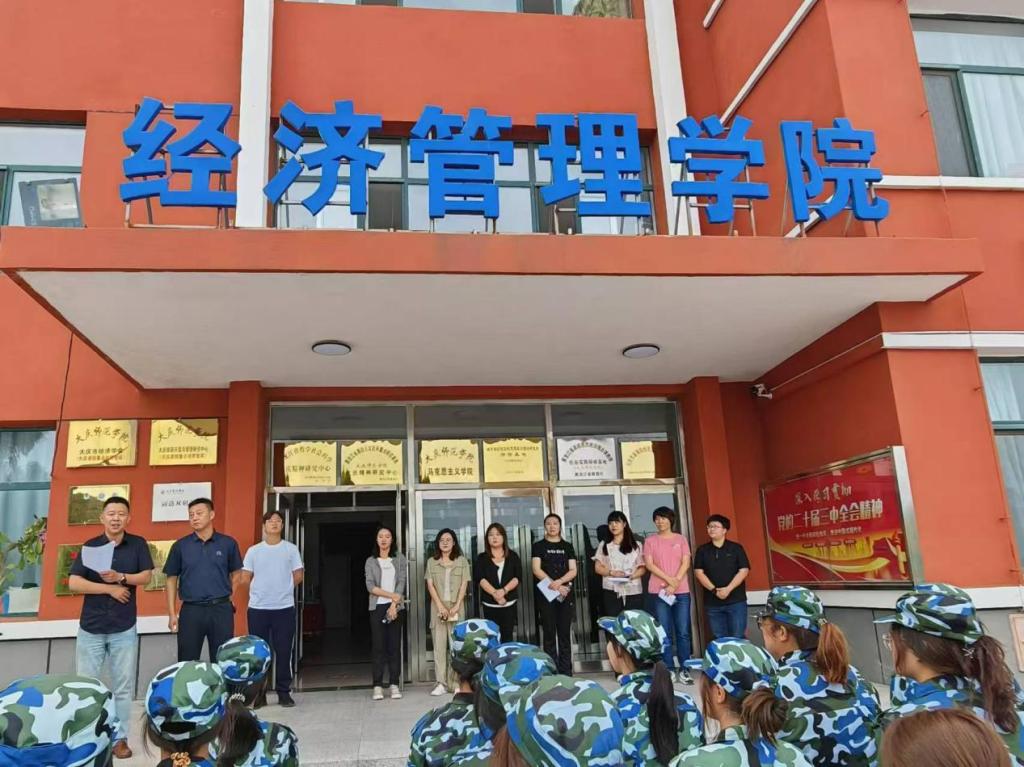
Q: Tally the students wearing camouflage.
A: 10